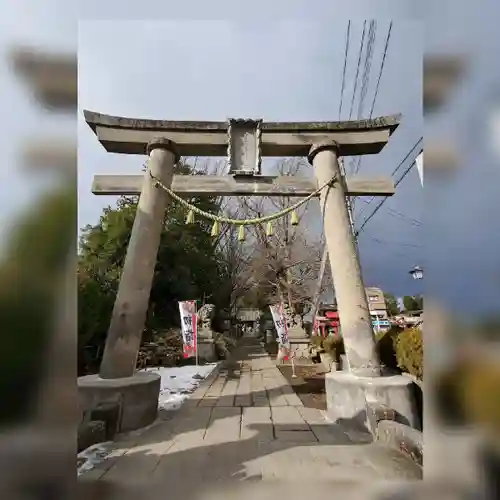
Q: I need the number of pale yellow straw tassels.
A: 5